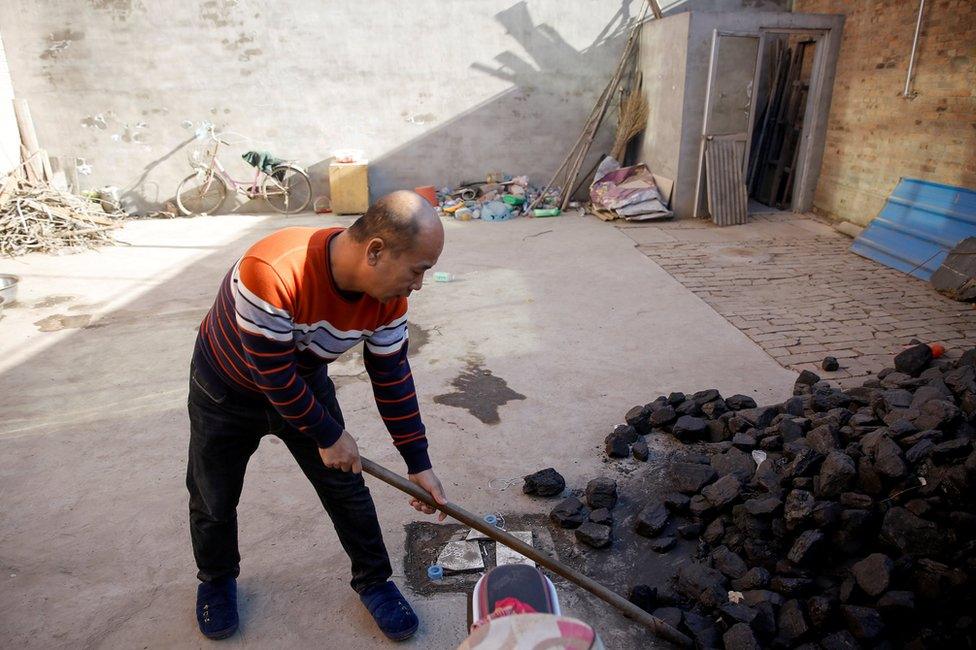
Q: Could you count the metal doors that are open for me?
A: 1